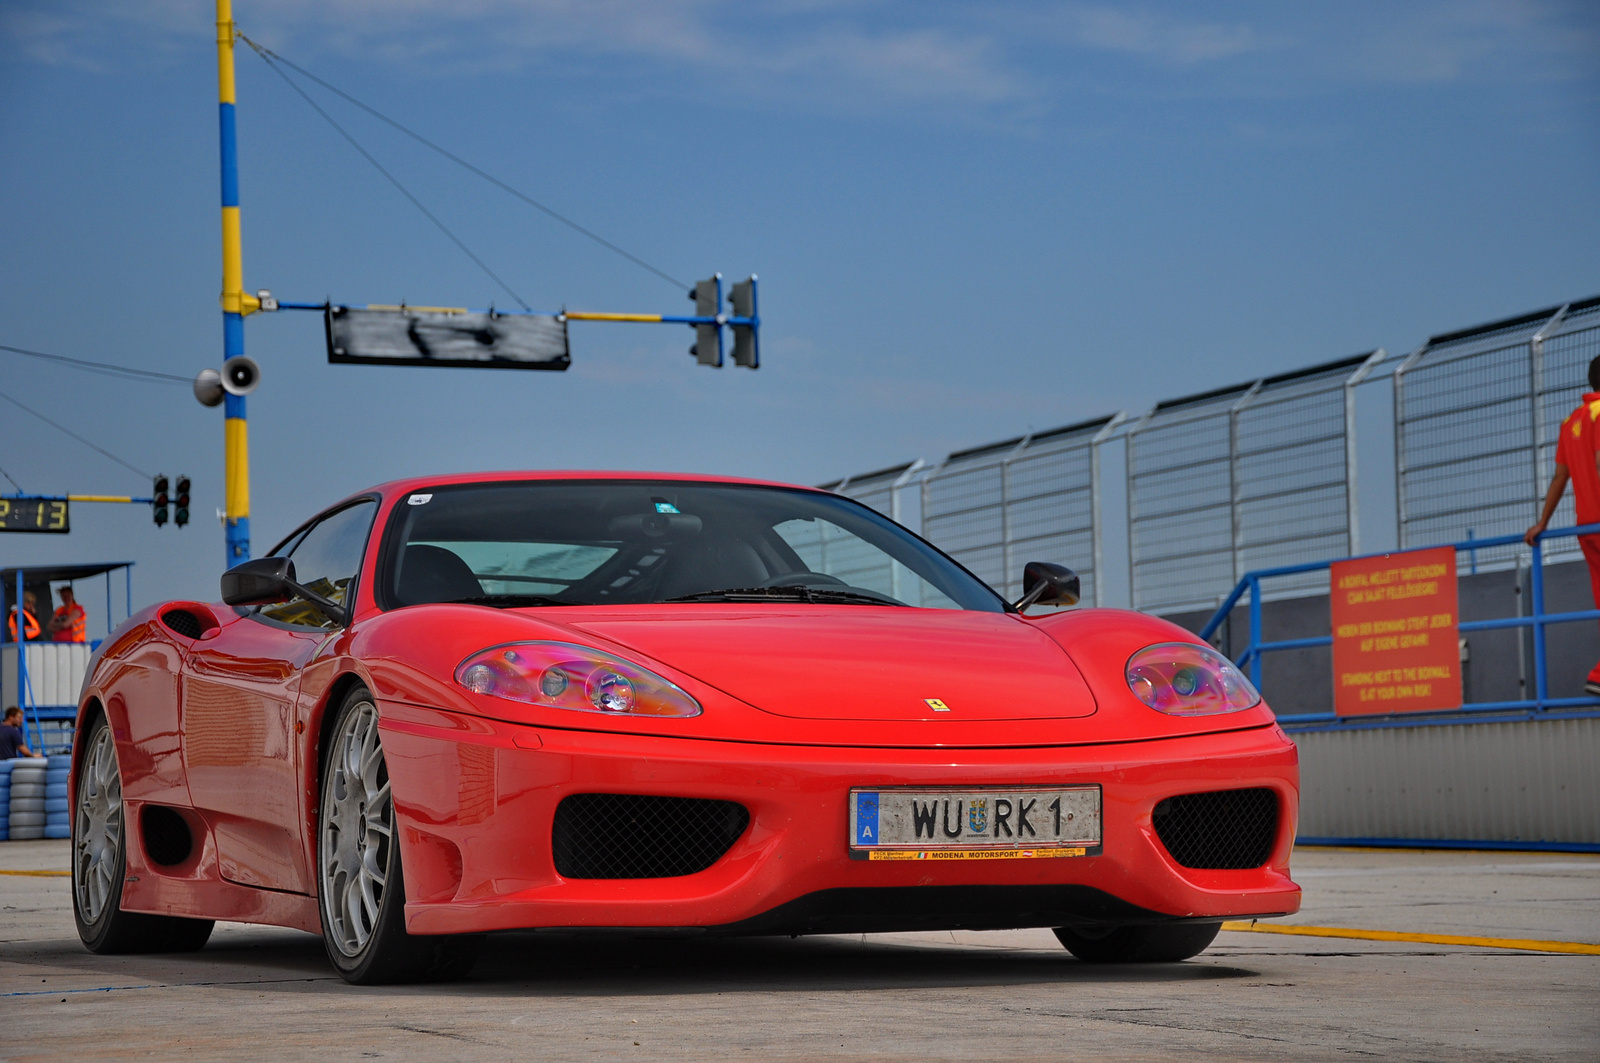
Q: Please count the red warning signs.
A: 1